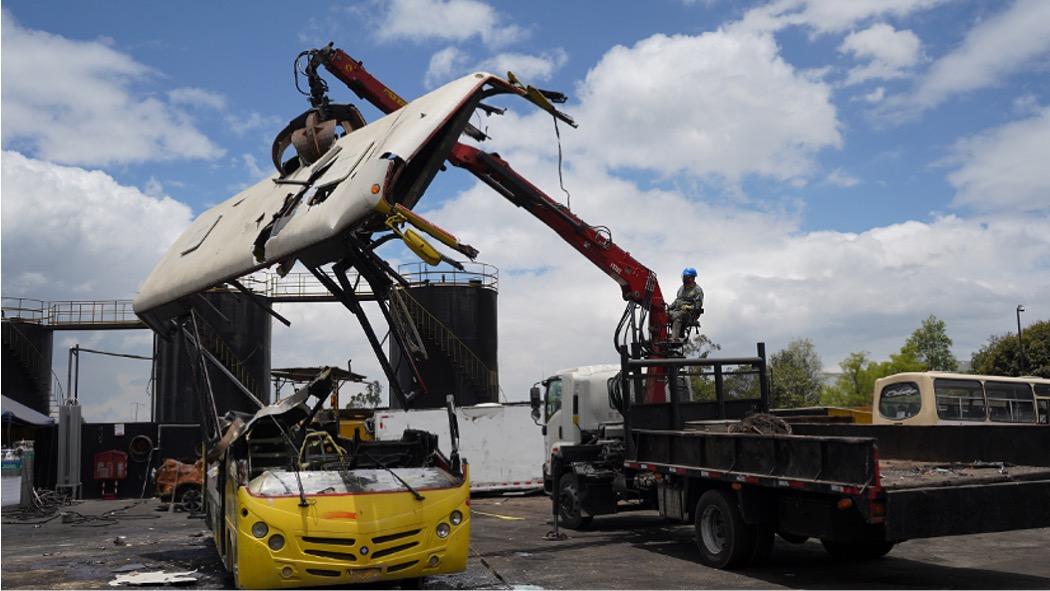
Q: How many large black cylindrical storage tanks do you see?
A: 3